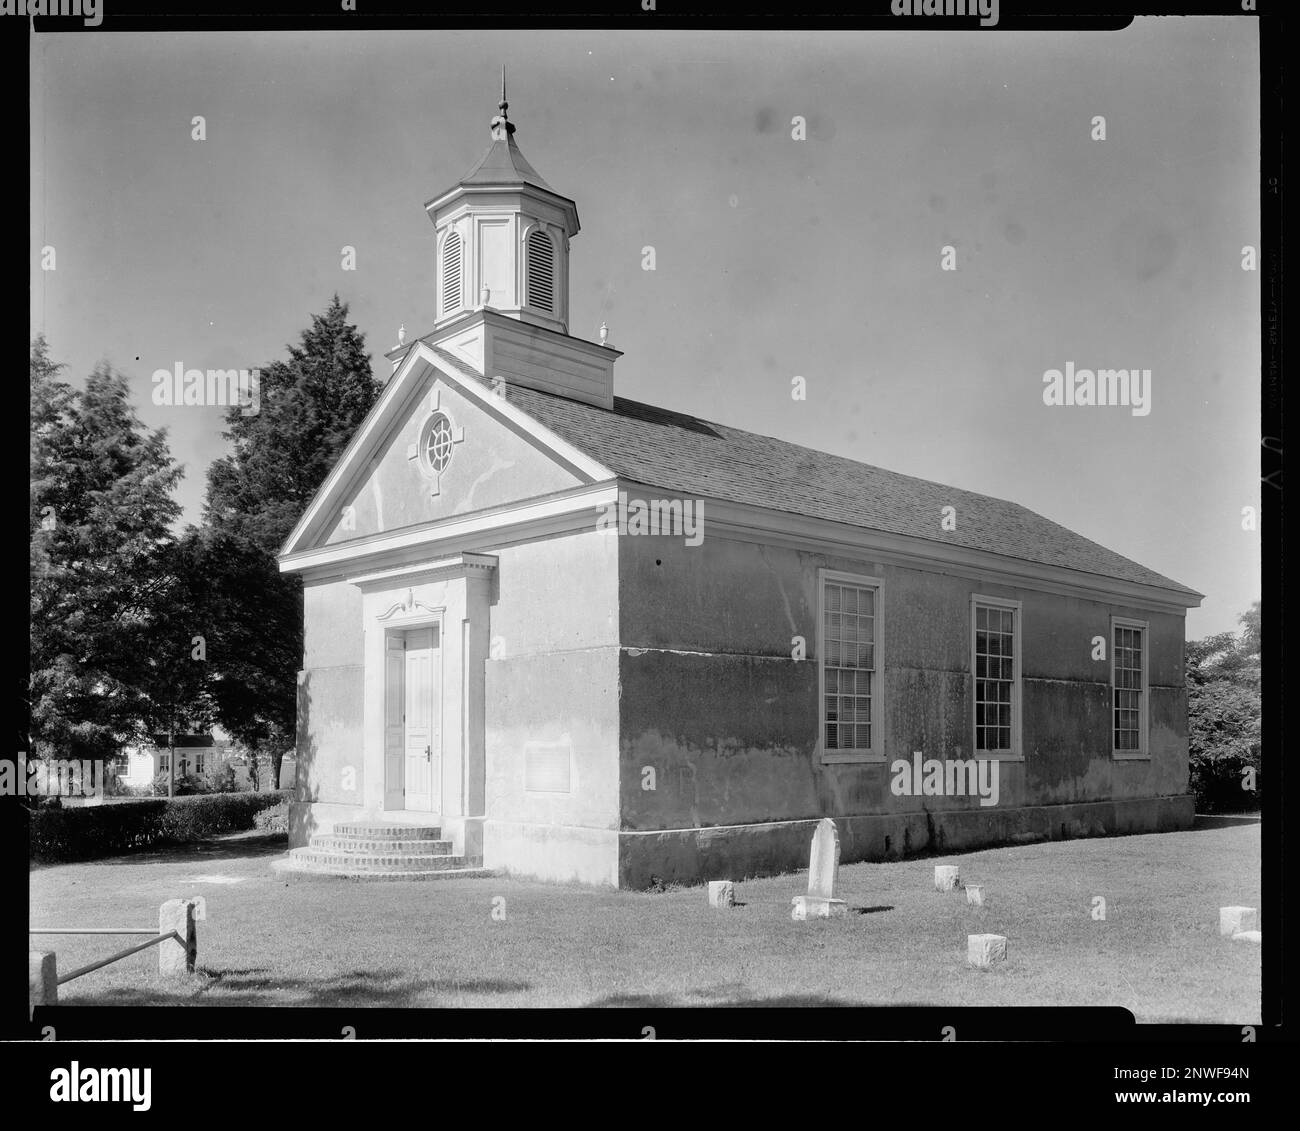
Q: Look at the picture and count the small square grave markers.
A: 5